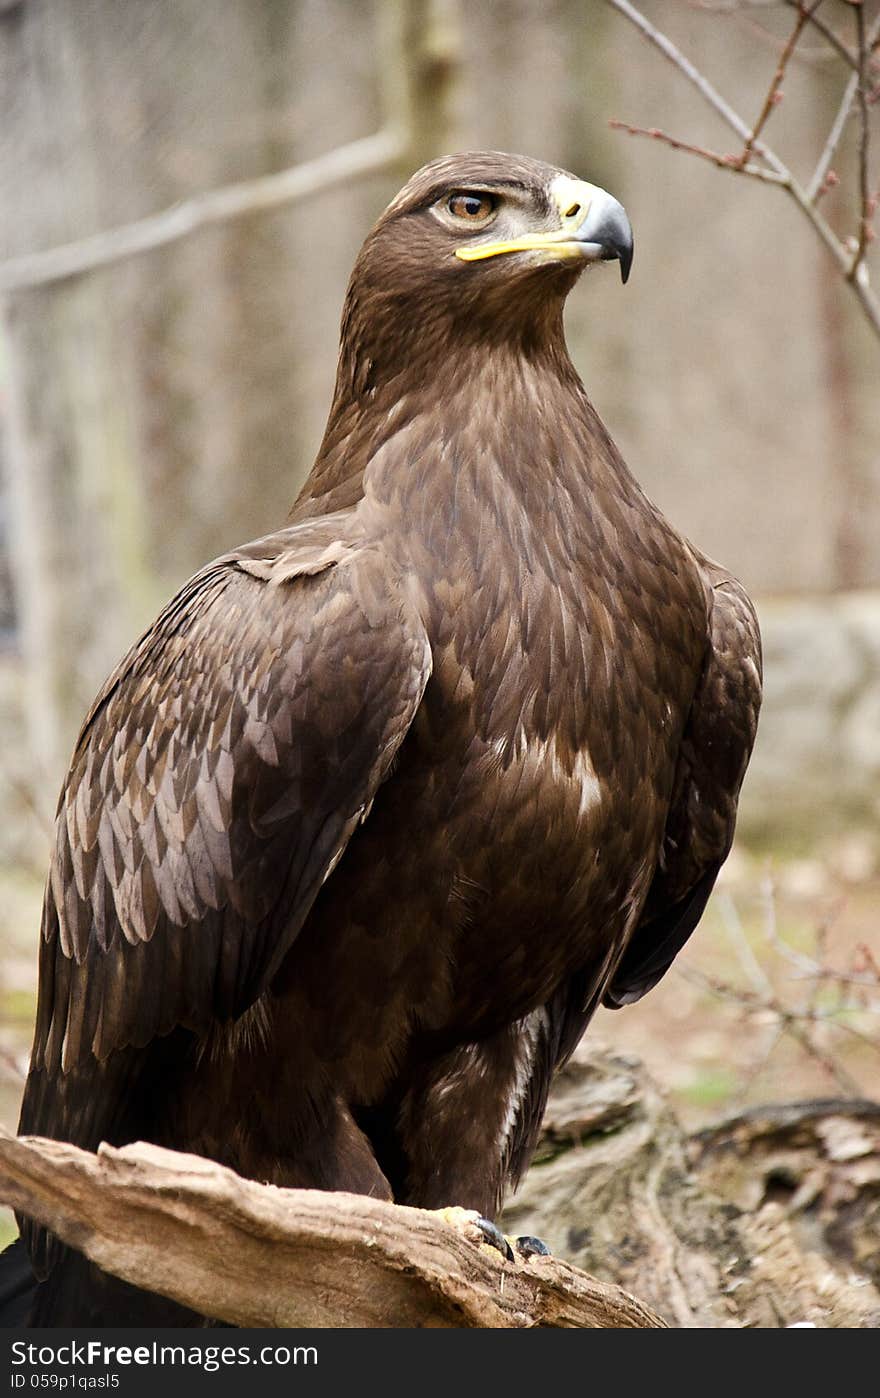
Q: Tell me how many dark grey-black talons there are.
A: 2